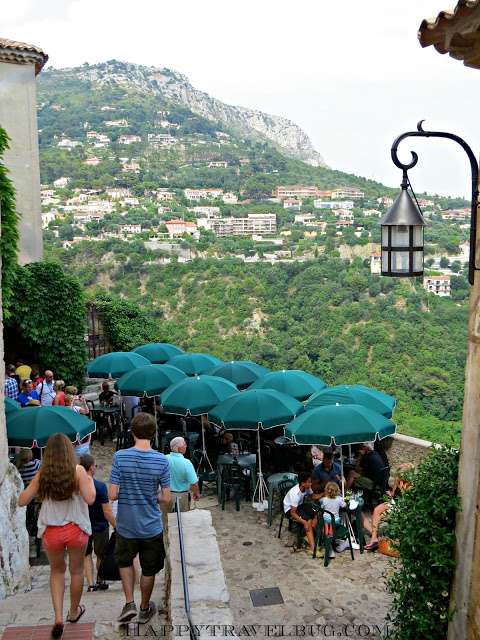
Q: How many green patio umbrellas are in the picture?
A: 12